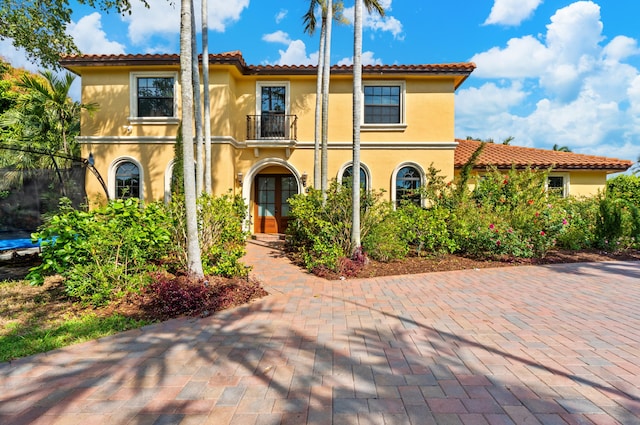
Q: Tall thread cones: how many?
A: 0